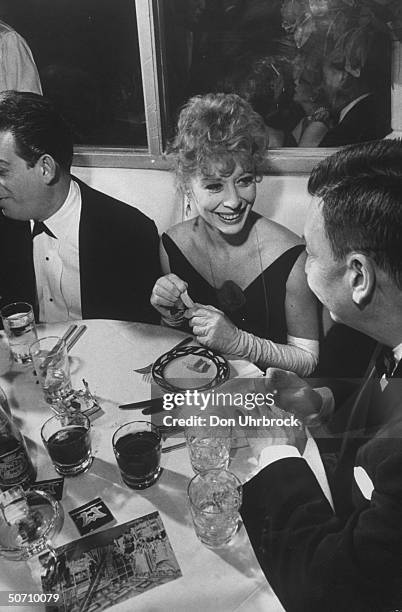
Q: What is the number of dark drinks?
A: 2